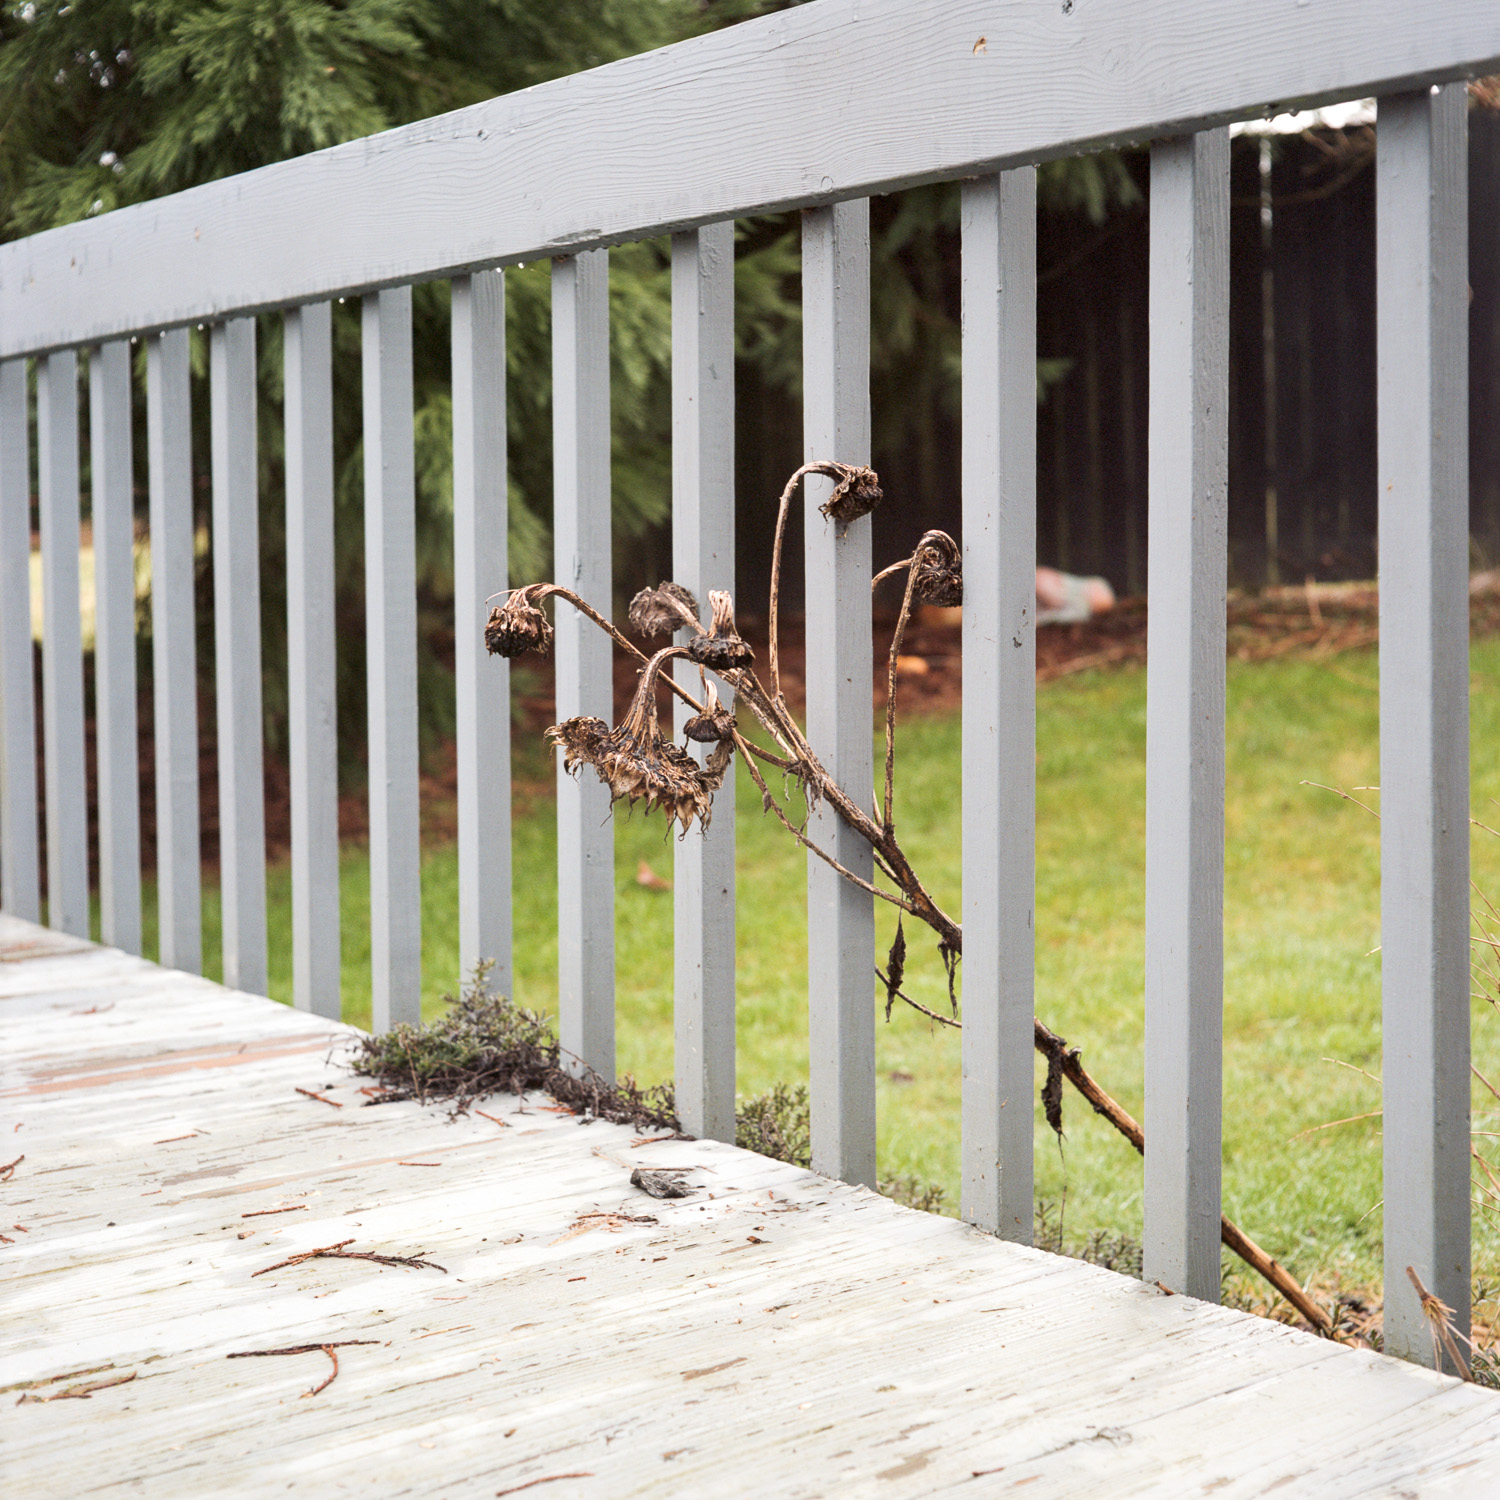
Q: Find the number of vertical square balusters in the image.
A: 14